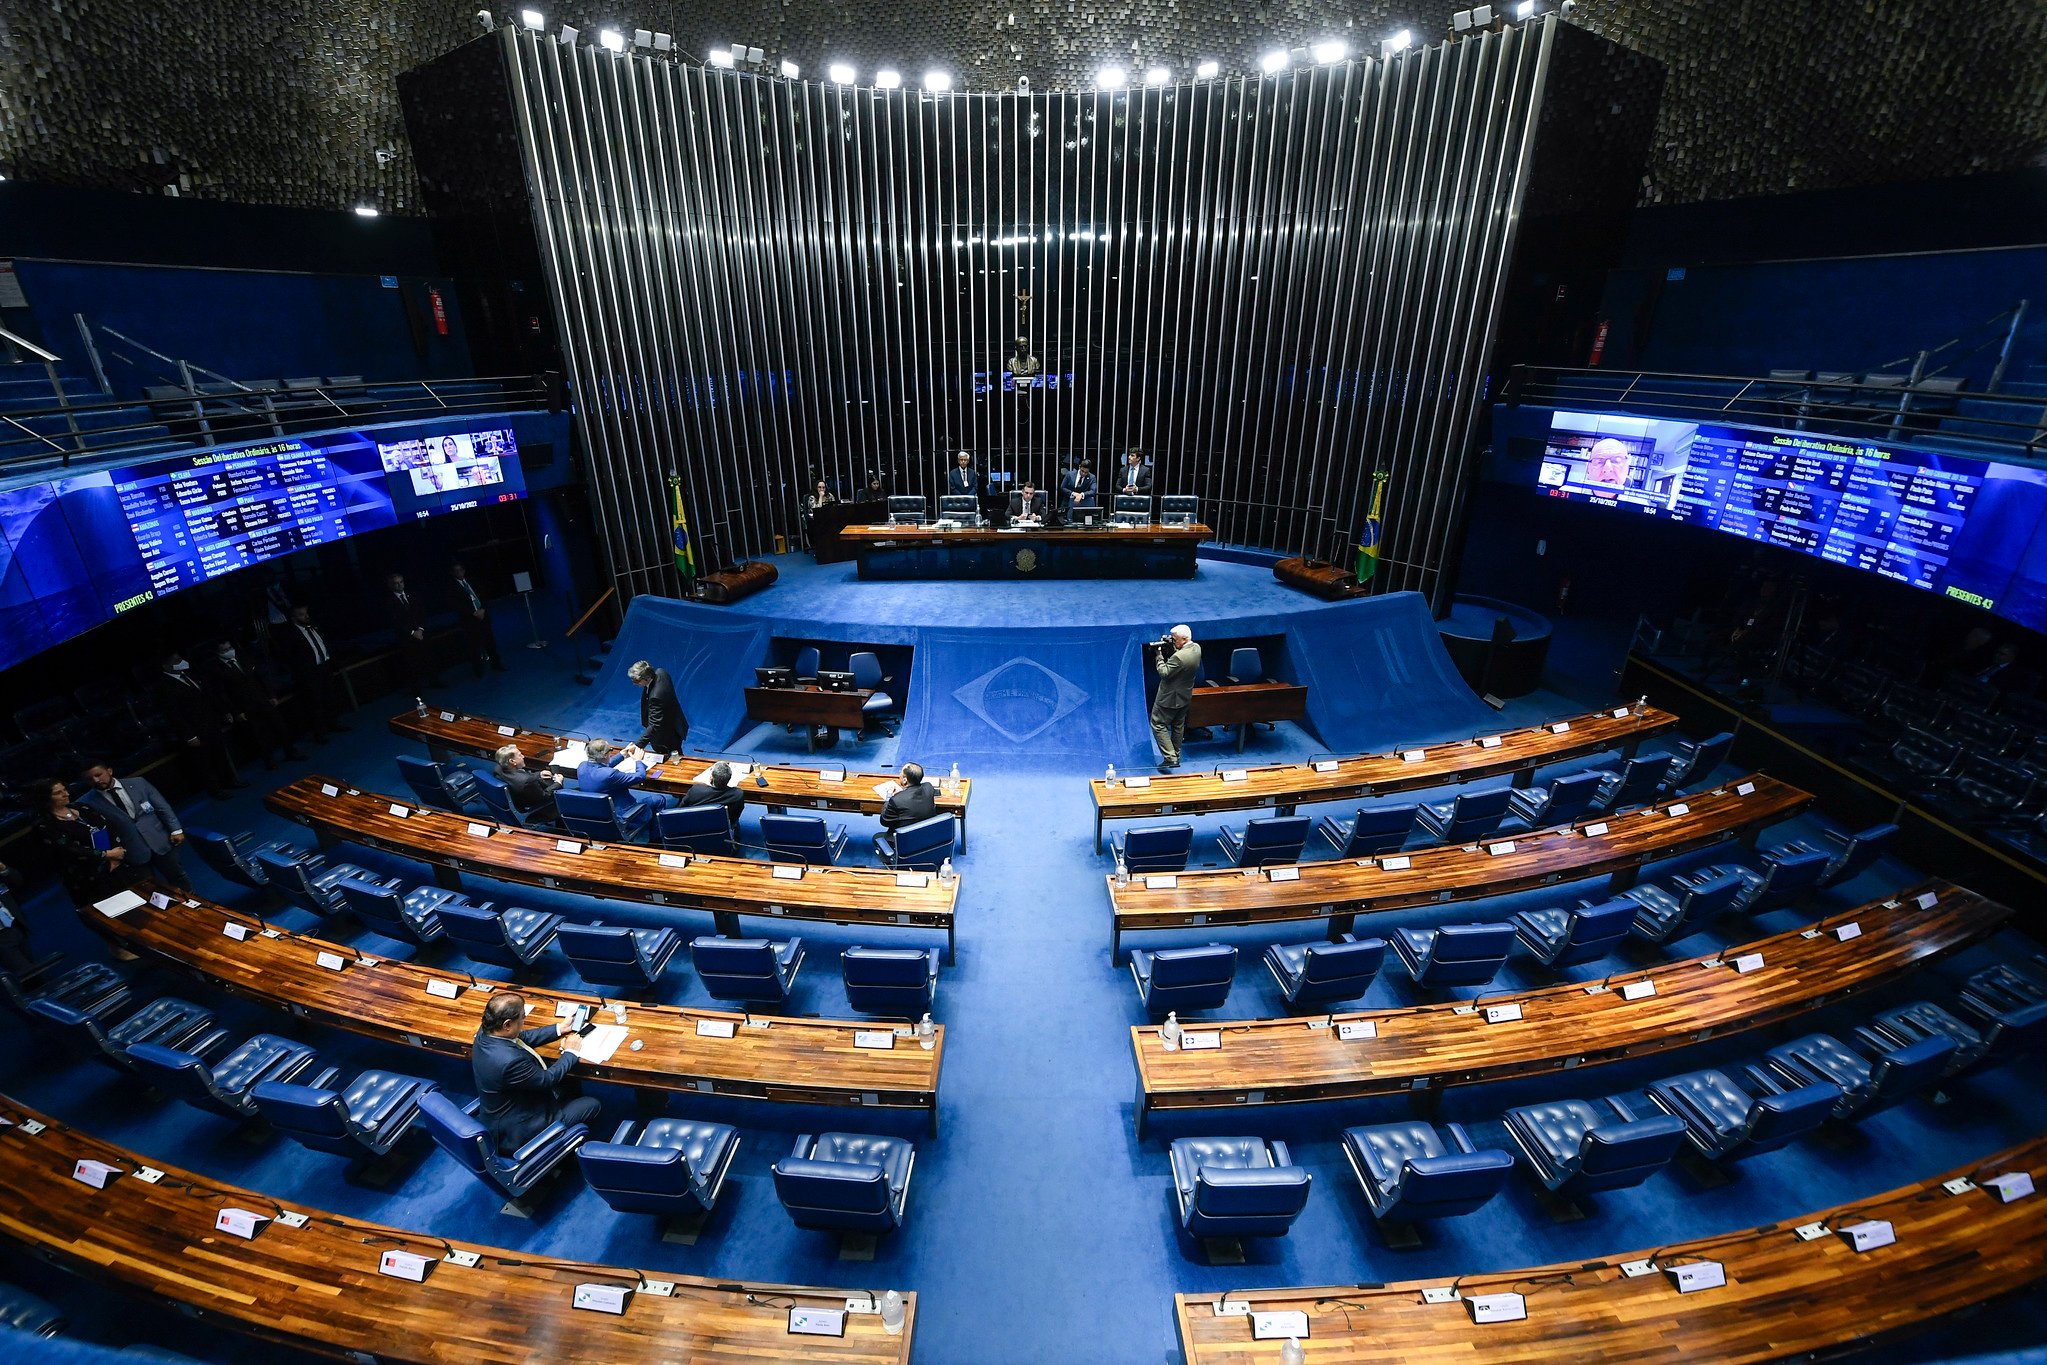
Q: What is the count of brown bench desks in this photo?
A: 8